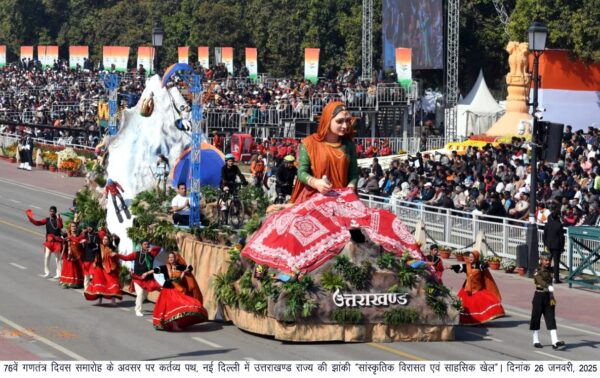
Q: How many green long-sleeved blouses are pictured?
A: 1